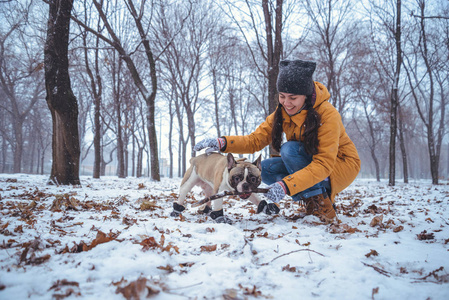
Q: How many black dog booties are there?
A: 4